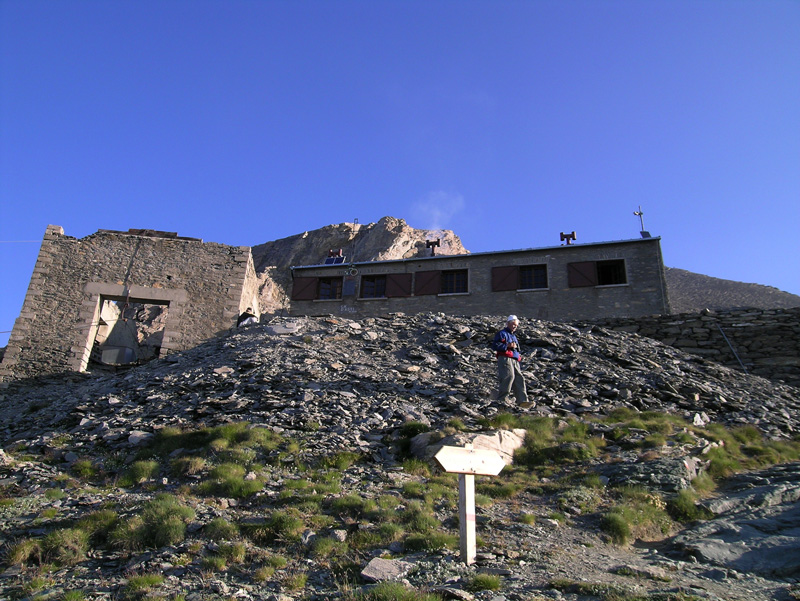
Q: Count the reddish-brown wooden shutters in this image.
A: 5